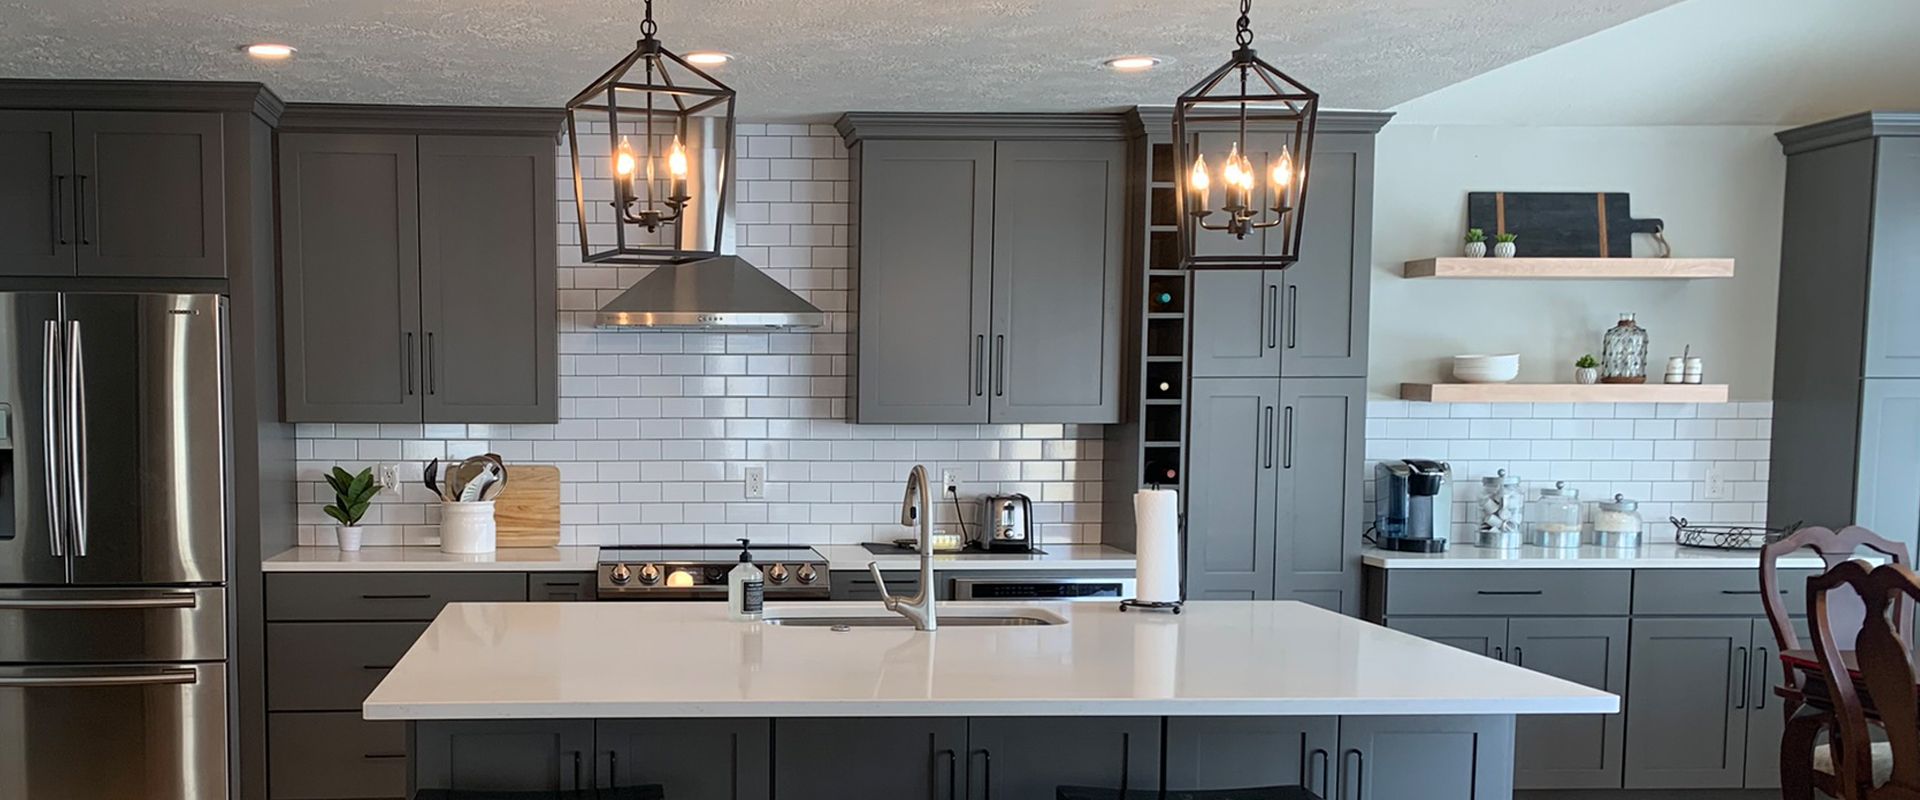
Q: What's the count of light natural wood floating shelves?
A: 2